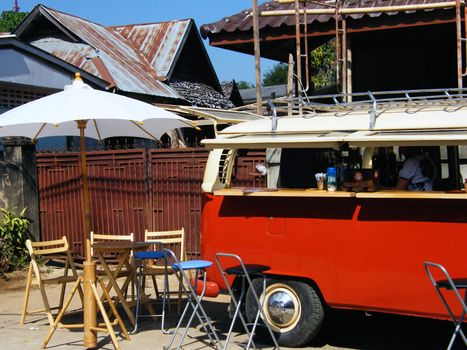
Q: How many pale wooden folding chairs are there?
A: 3